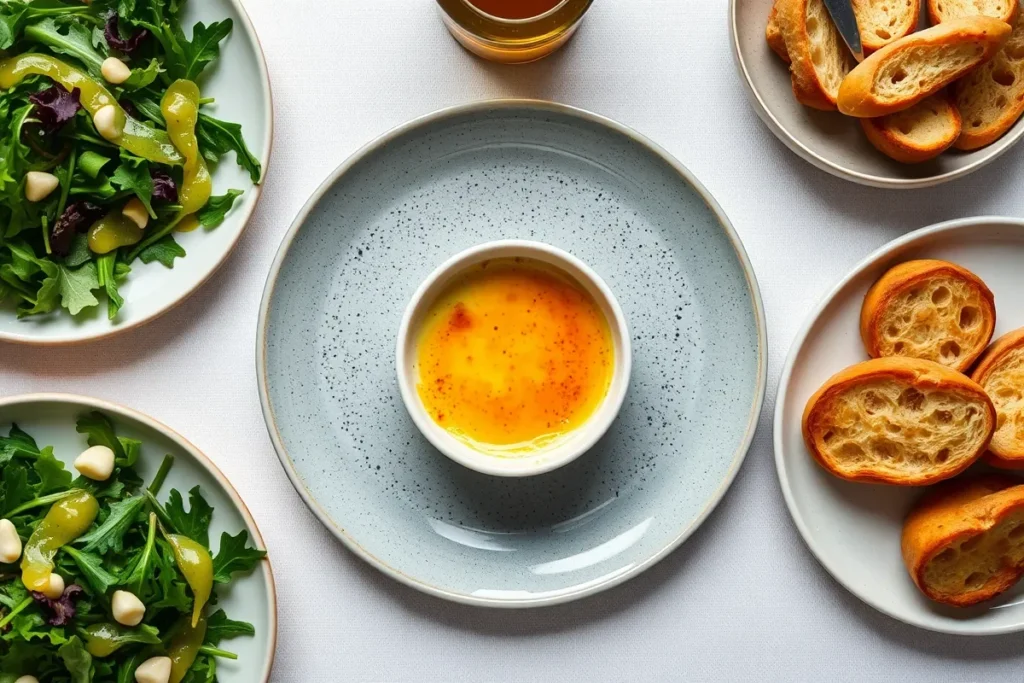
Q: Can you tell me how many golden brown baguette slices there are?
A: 11